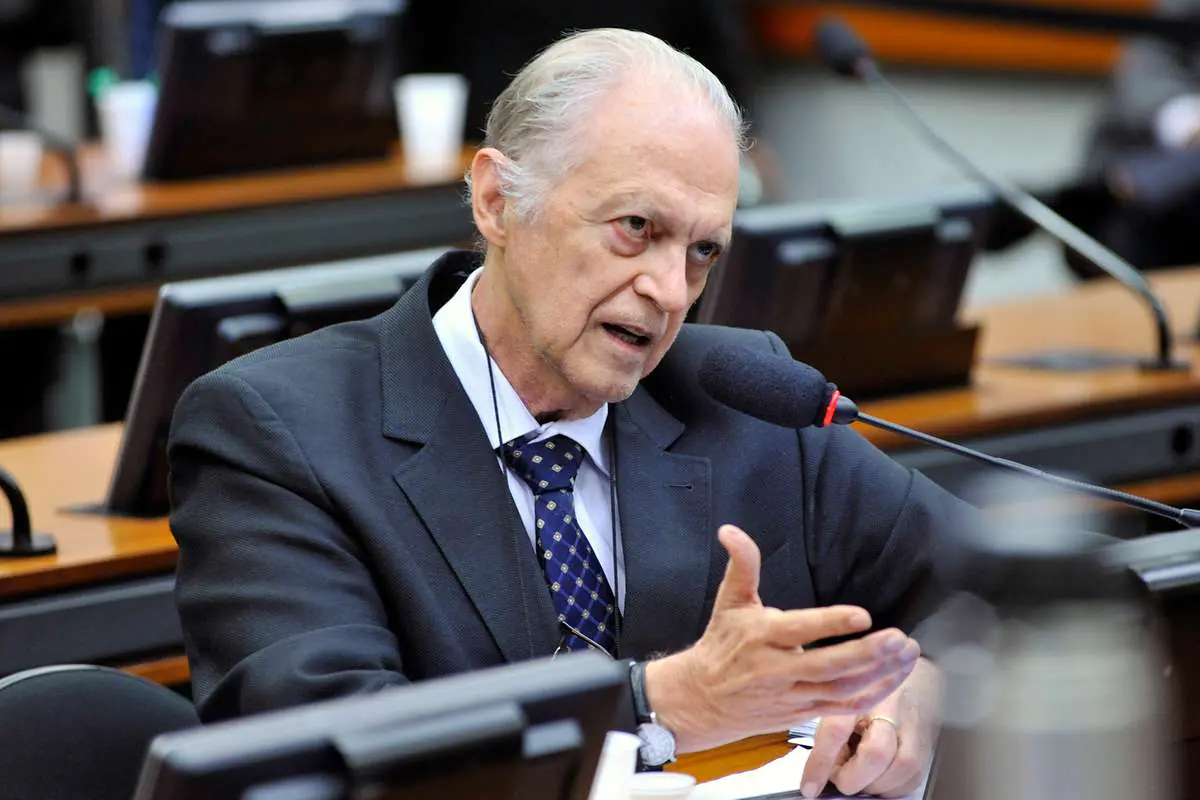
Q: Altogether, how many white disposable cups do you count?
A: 5